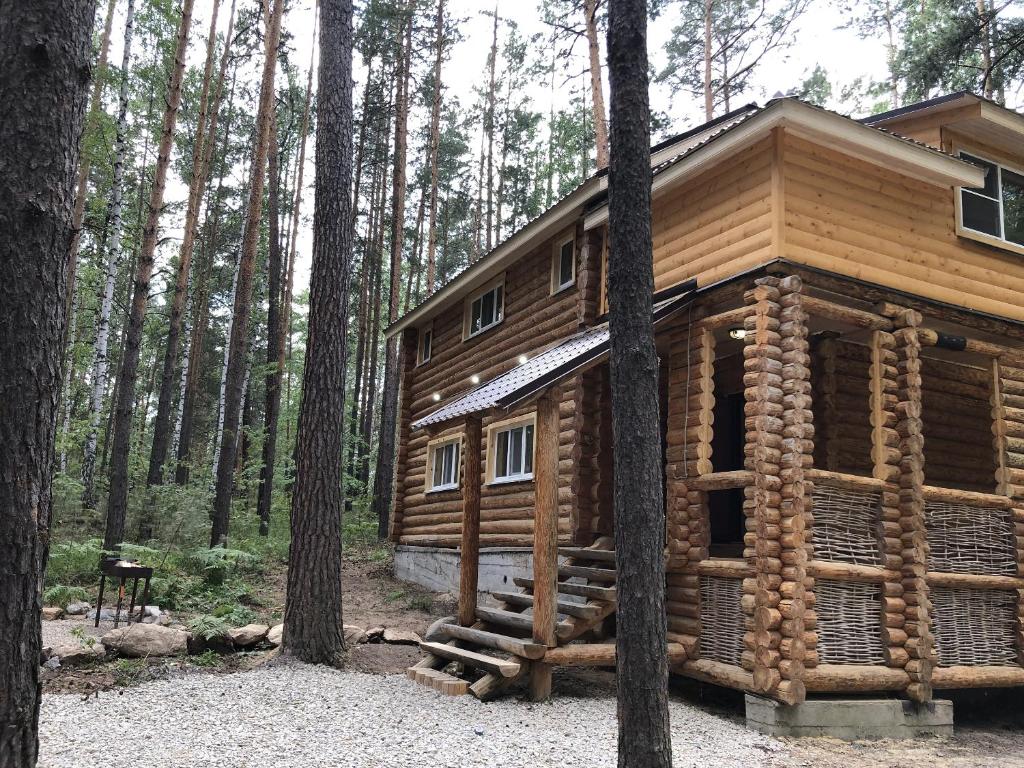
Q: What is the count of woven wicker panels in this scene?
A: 5